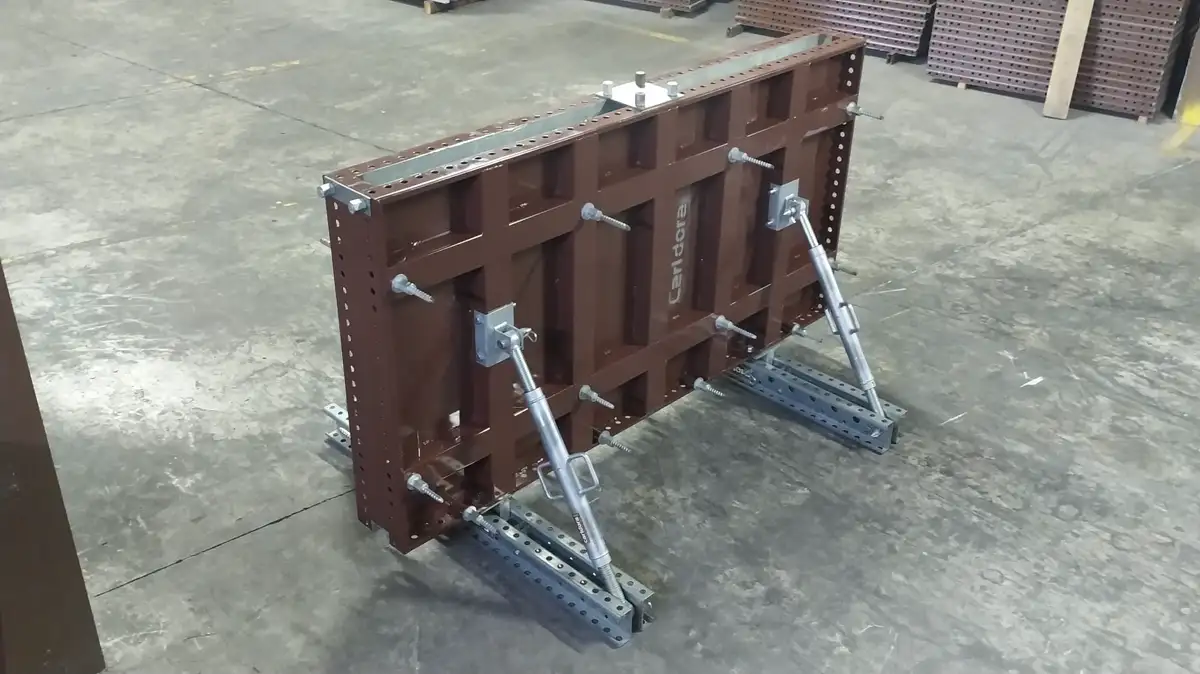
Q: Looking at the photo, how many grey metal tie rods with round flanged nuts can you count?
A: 12